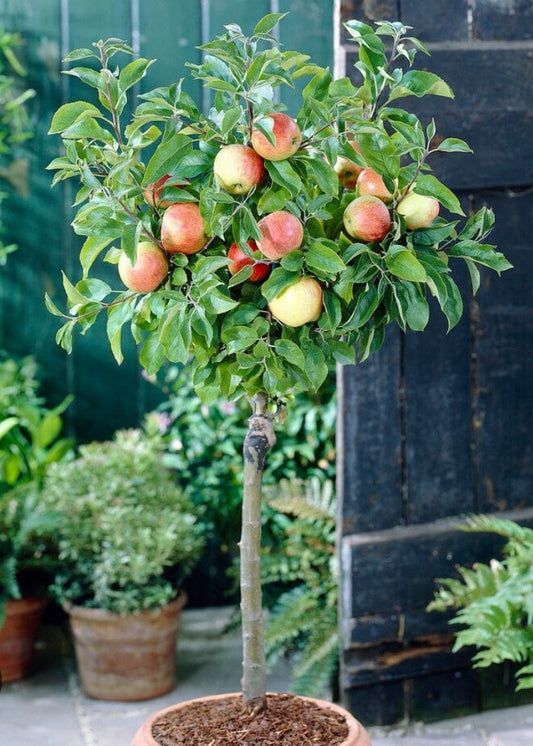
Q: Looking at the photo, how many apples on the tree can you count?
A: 12